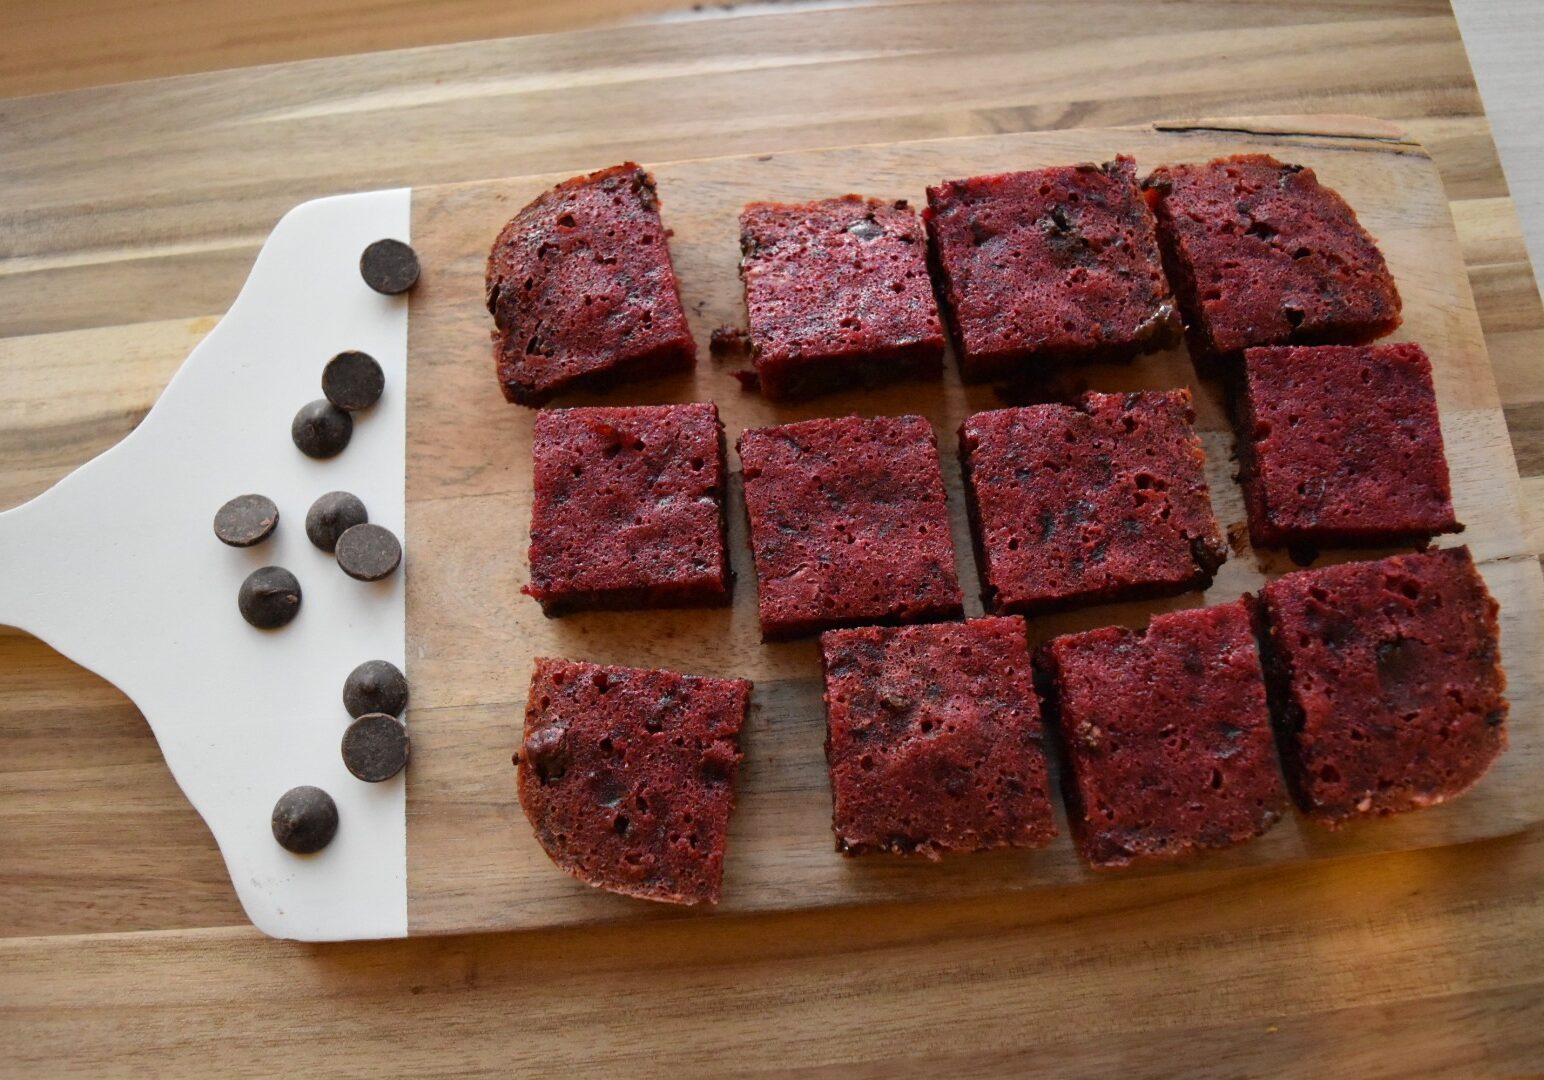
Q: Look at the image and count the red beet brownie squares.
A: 12